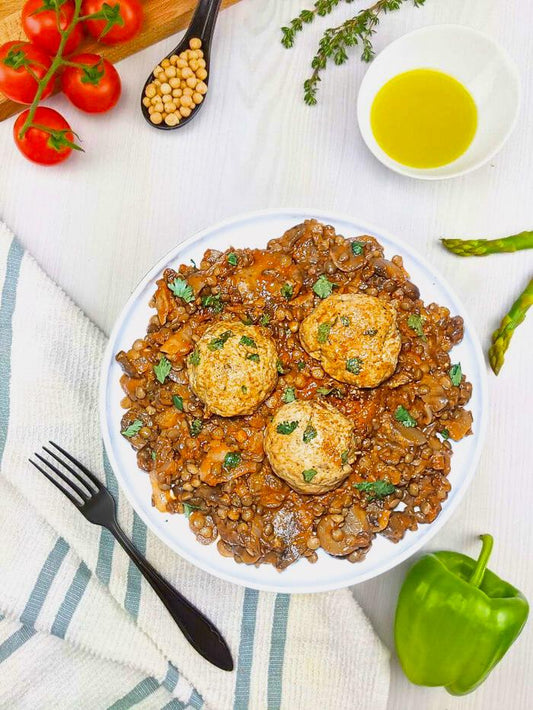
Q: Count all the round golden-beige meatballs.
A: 3